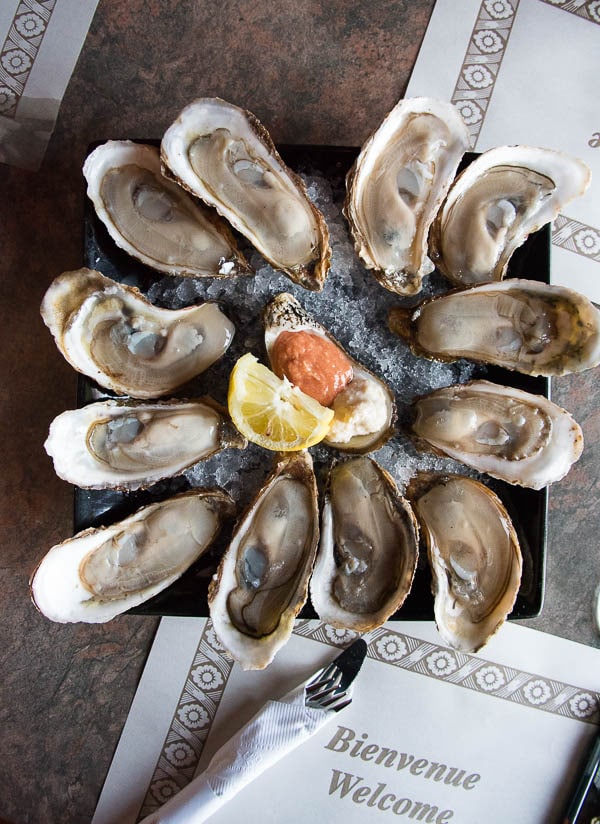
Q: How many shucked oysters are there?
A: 12